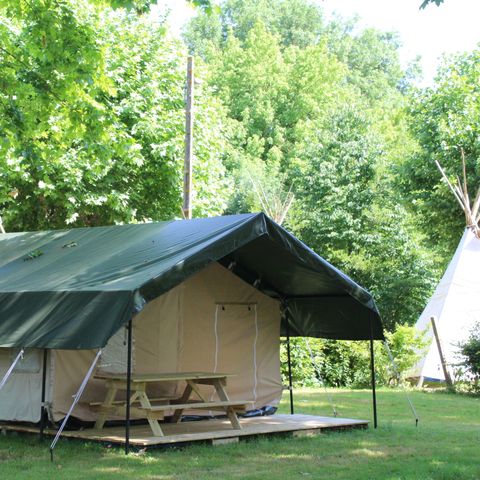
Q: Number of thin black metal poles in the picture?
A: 4